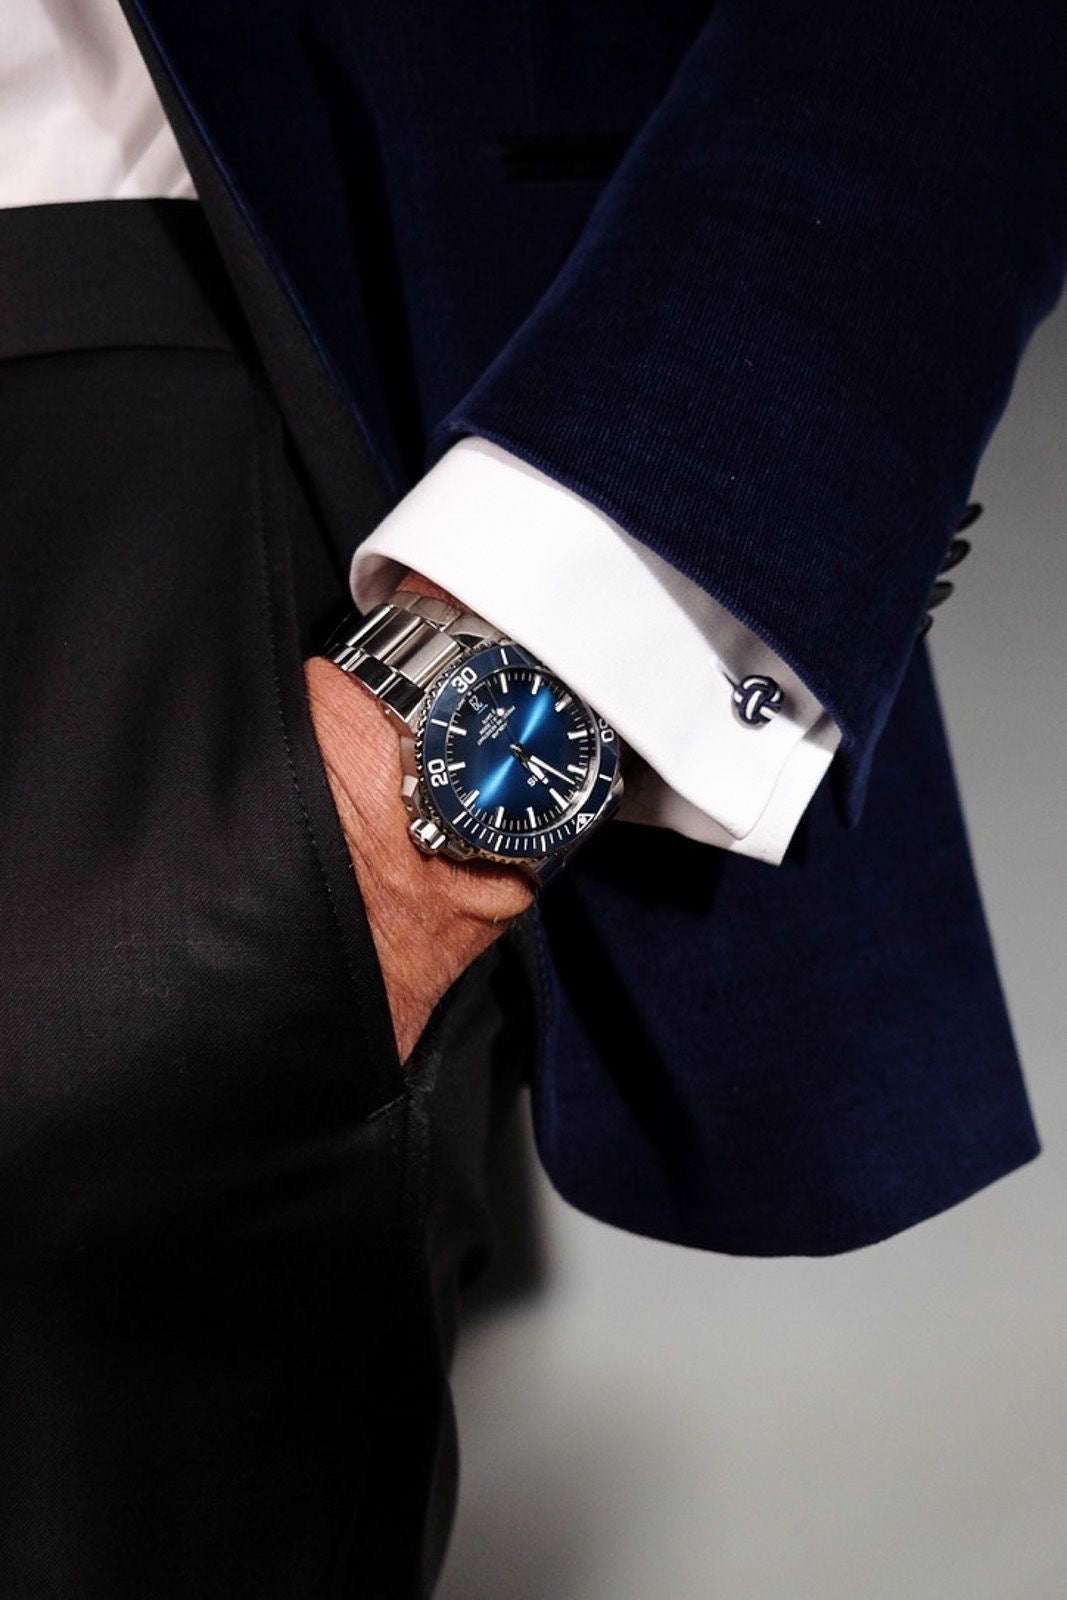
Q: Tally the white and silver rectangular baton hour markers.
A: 11